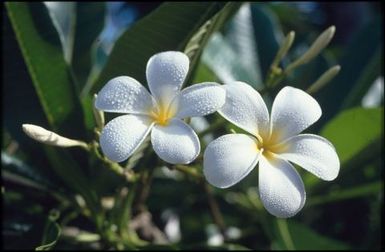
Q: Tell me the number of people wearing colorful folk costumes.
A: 0